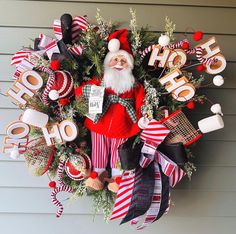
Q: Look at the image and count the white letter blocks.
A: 12